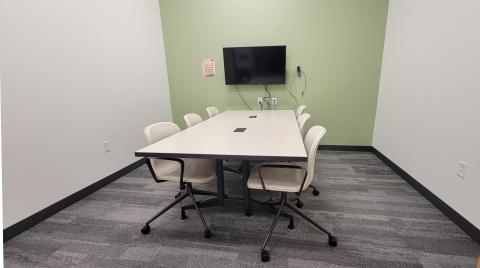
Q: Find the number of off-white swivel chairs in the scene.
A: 6